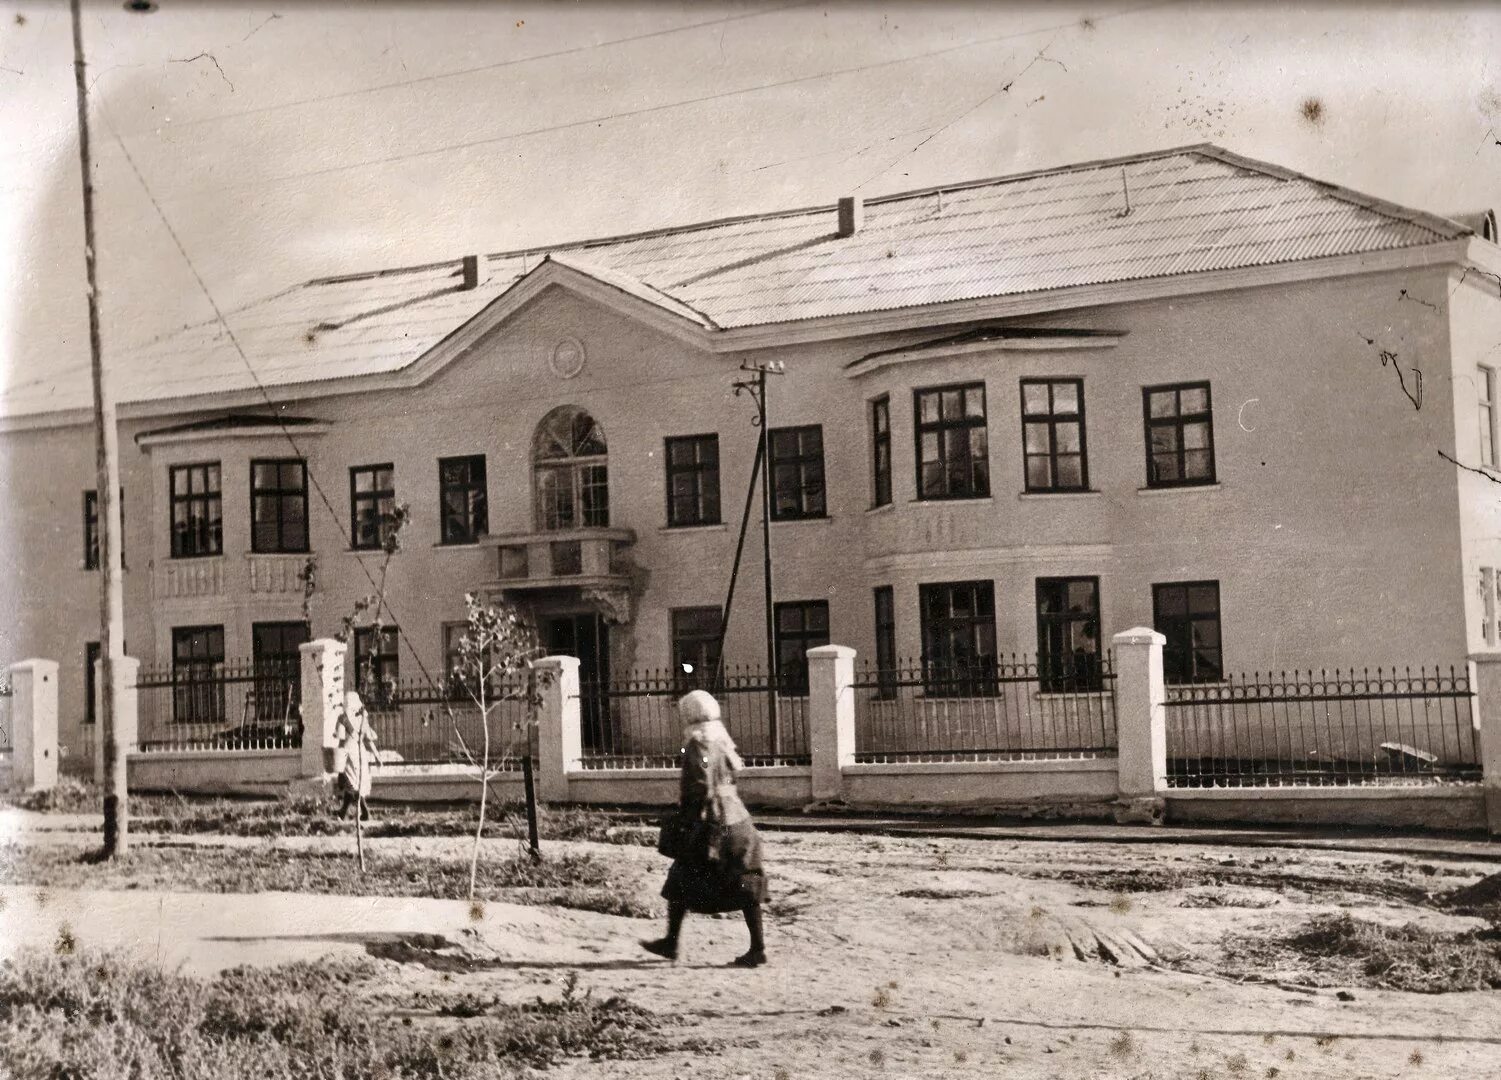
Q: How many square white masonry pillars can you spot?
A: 7